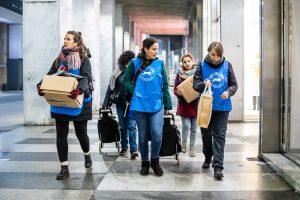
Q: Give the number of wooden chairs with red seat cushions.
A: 0